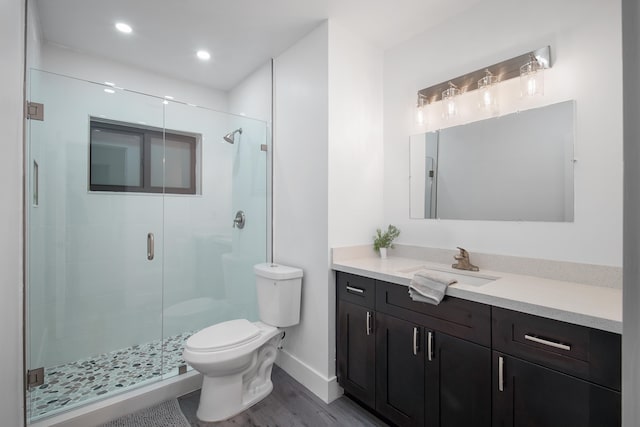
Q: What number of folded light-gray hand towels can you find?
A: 1